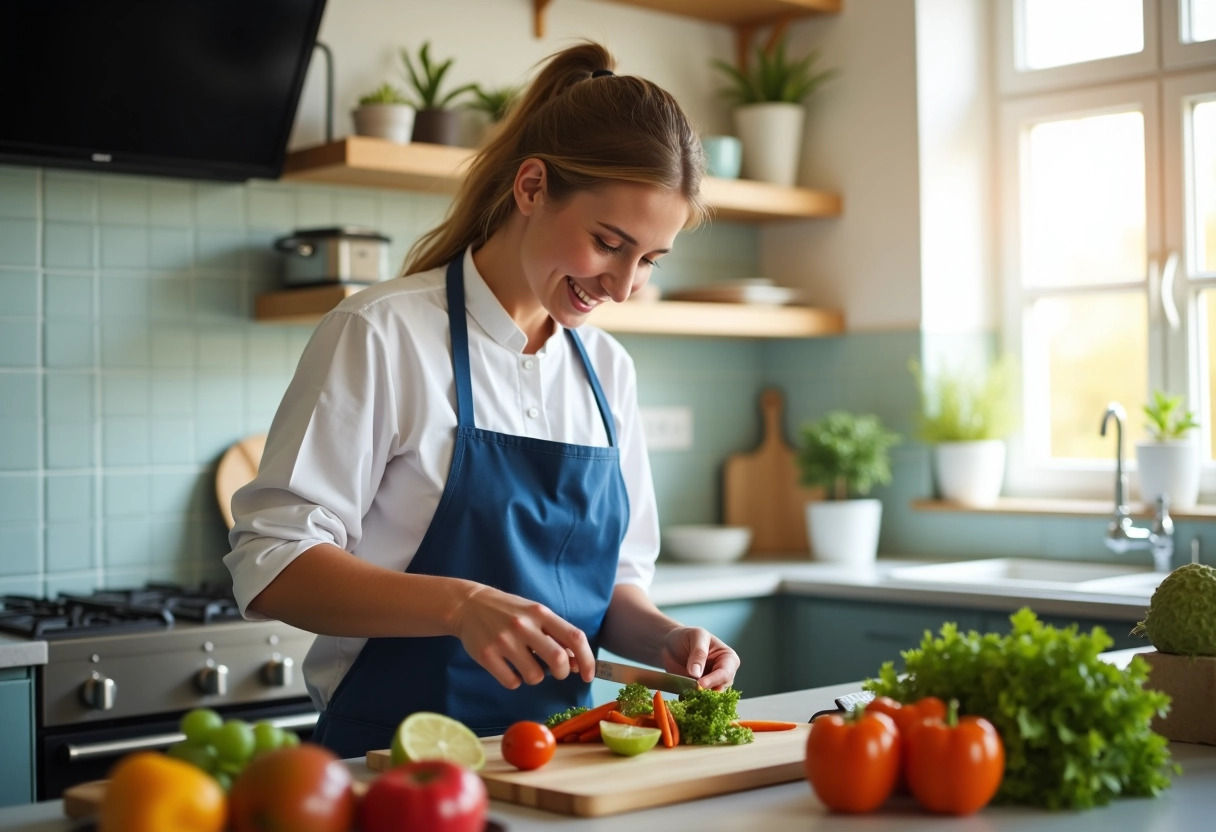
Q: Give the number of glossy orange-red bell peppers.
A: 3